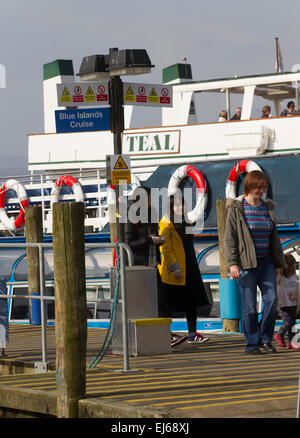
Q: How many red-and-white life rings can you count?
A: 5